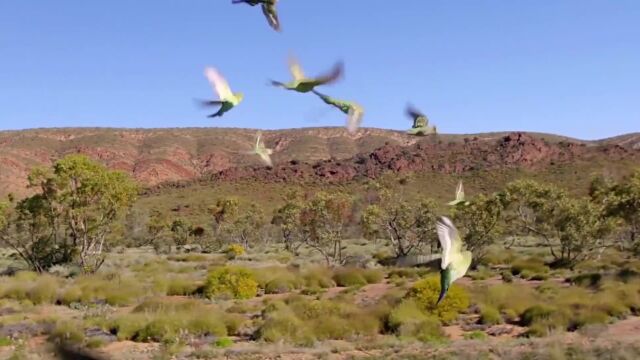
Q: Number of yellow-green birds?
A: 8